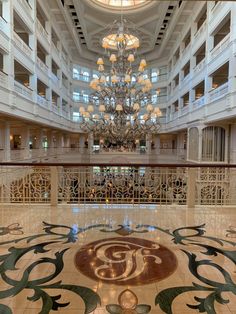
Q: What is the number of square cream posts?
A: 2